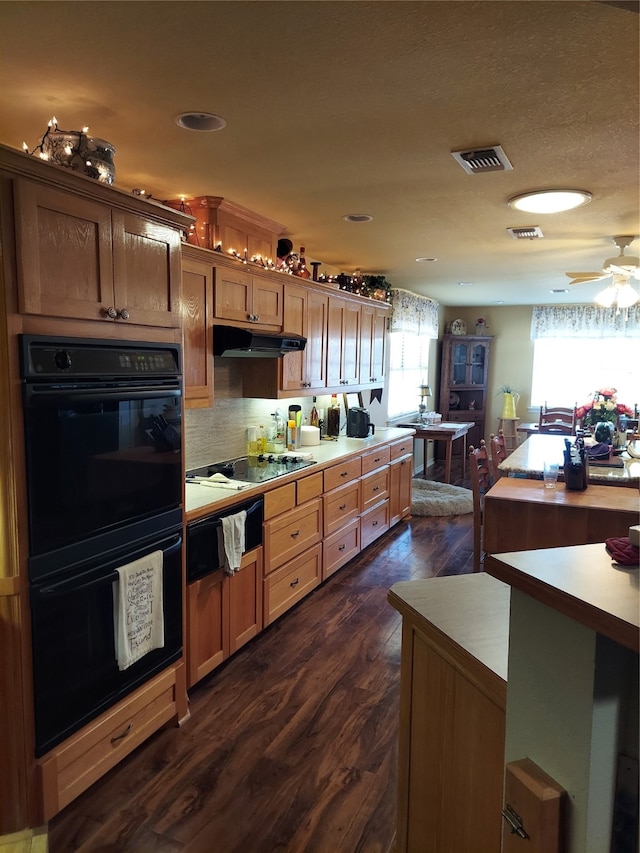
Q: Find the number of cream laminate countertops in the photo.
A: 3